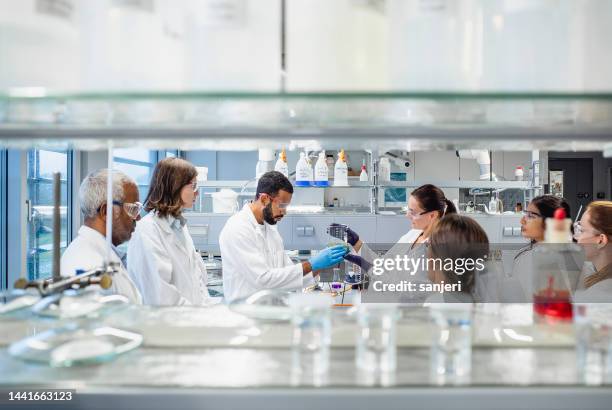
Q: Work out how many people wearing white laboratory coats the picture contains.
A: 7